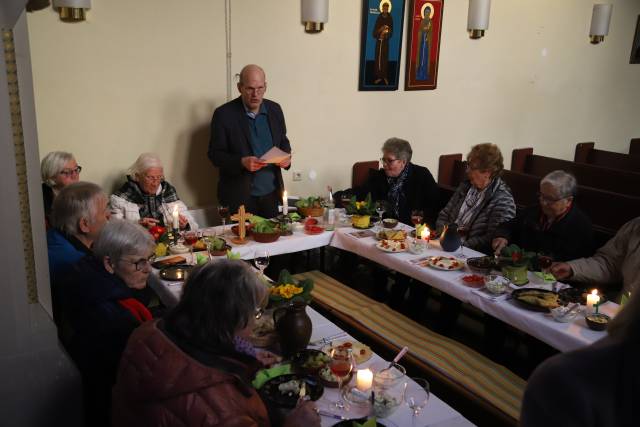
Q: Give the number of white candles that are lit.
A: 5